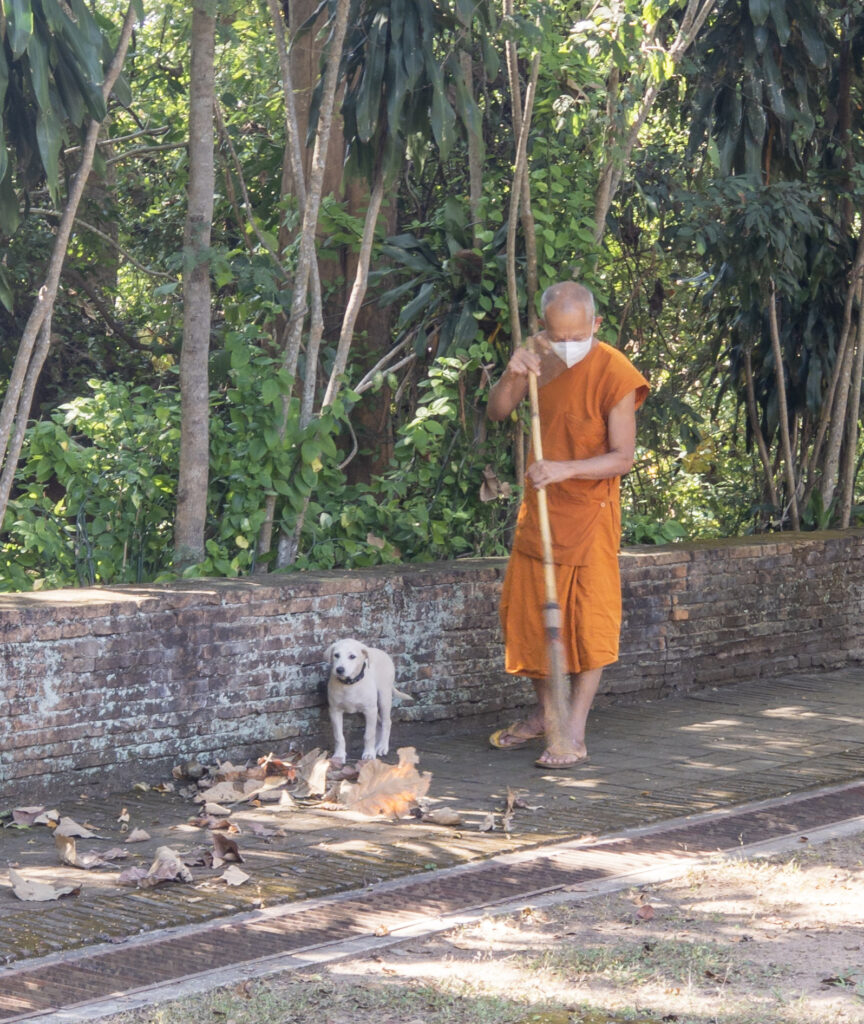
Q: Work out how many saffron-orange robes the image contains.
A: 1